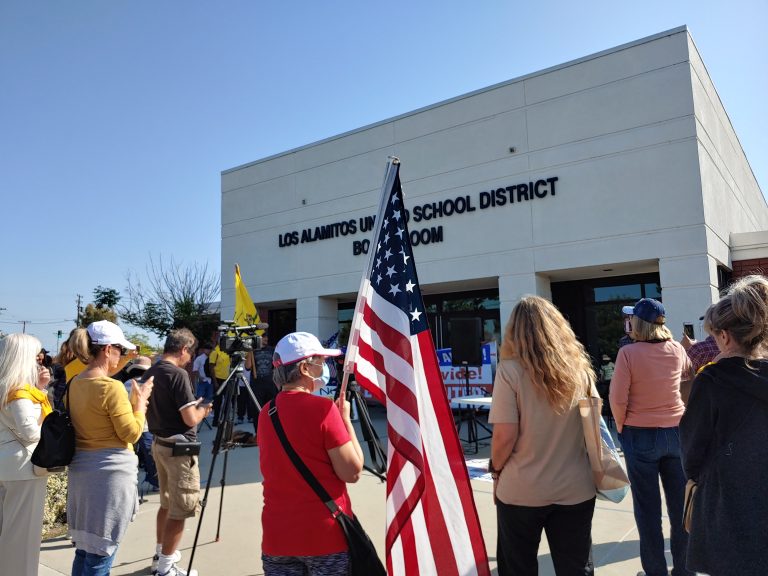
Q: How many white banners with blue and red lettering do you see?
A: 1